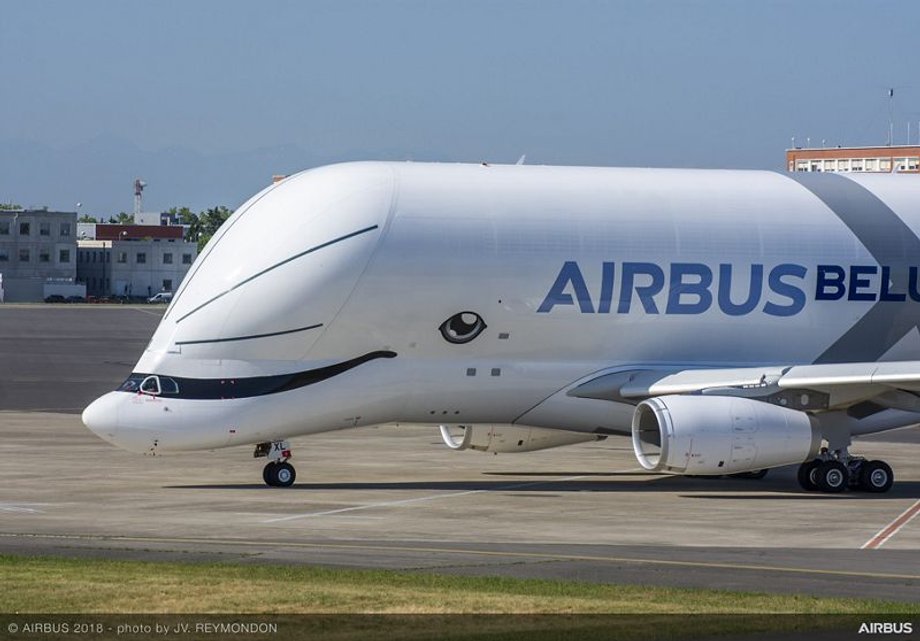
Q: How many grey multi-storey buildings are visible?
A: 2